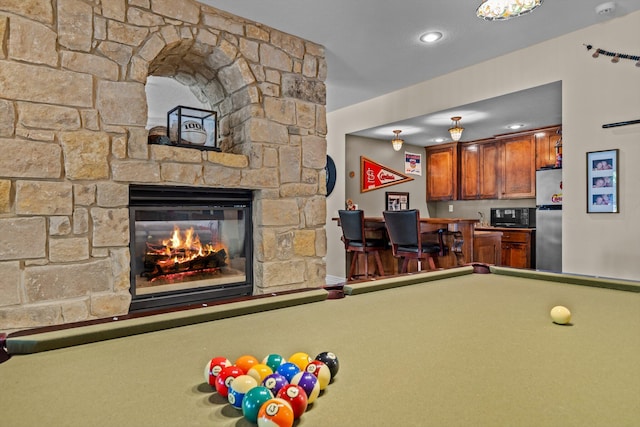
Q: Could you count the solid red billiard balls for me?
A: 2